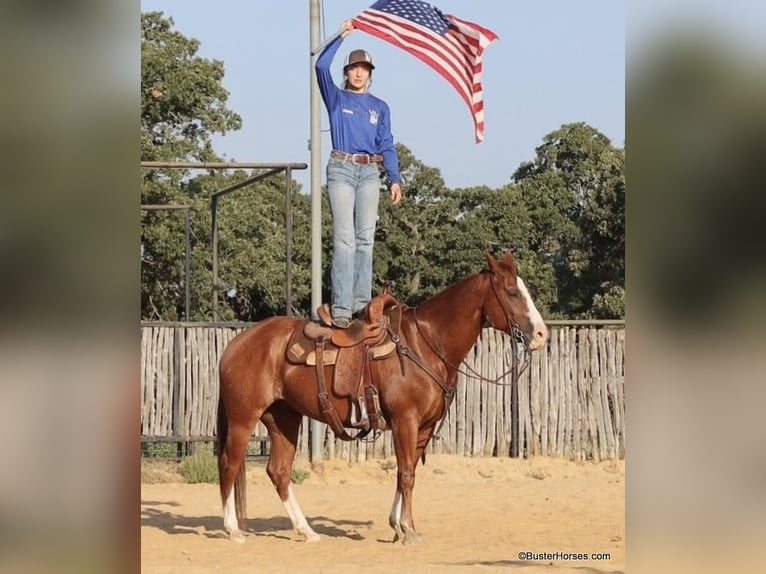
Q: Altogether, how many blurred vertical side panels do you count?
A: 2